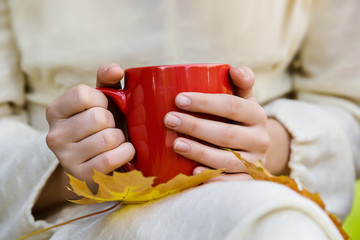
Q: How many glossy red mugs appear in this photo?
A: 1